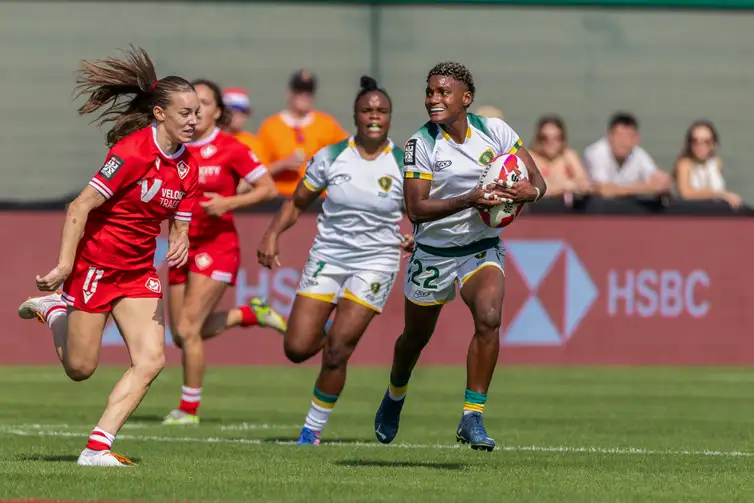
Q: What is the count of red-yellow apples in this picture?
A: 0